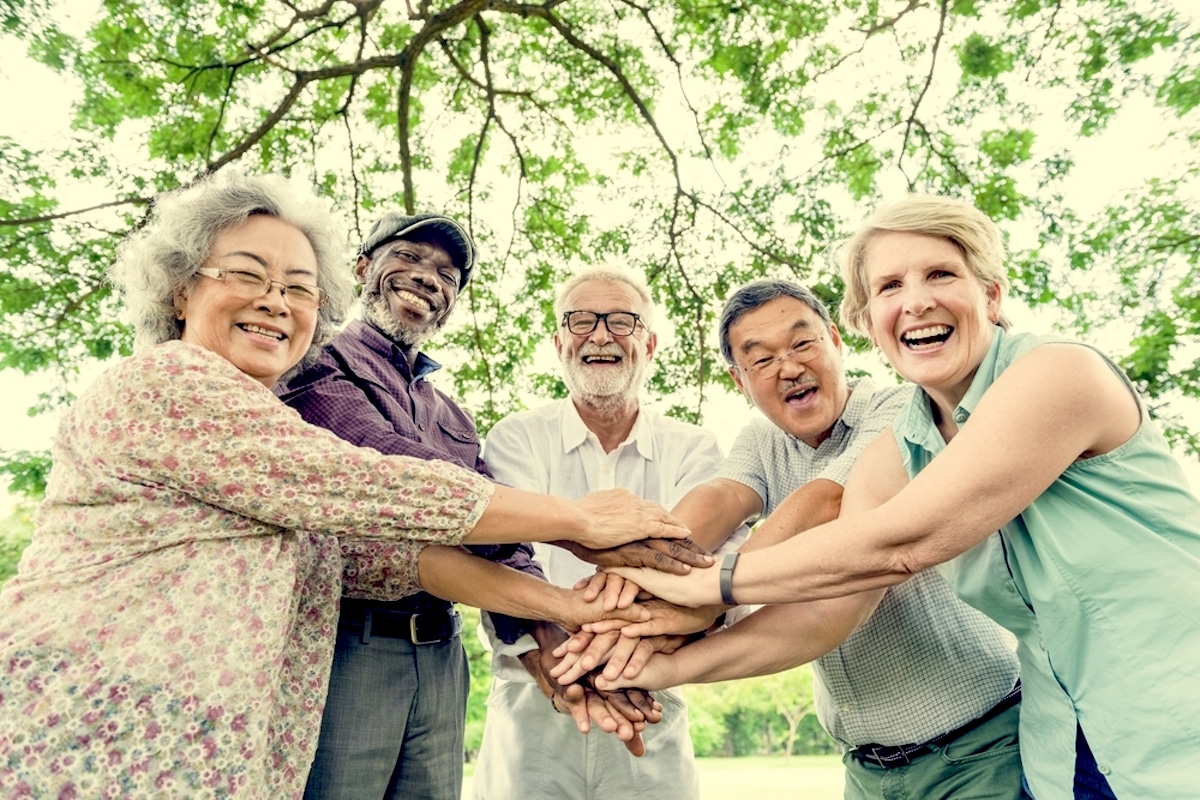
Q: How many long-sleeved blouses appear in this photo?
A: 1